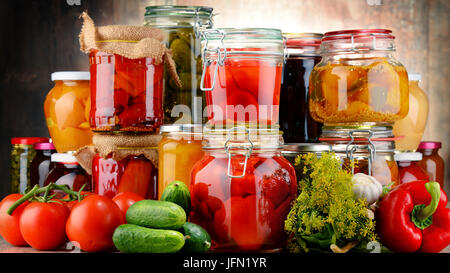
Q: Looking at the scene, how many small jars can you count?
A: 5